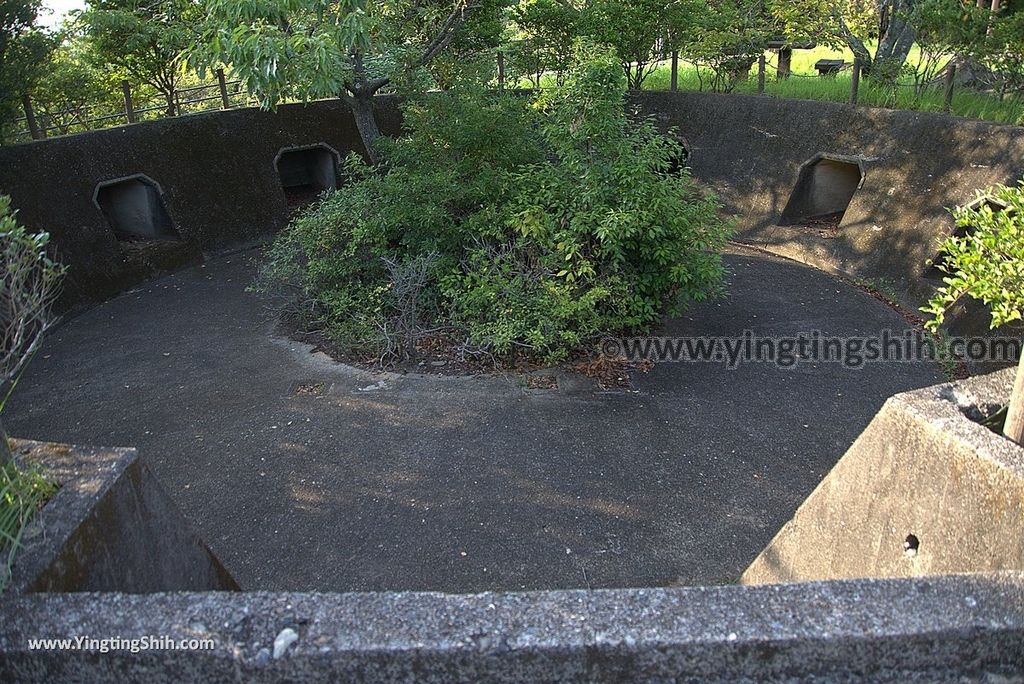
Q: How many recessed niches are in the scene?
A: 5